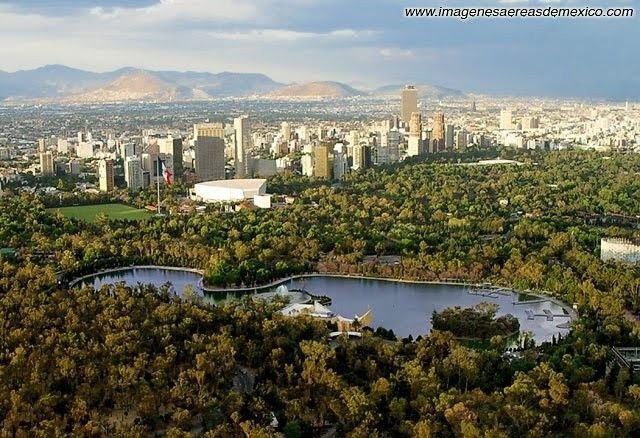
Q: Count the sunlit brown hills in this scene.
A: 2